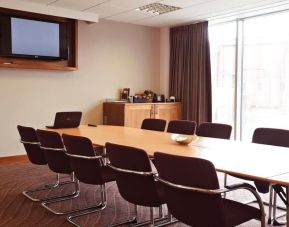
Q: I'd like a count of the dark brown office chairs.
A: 9